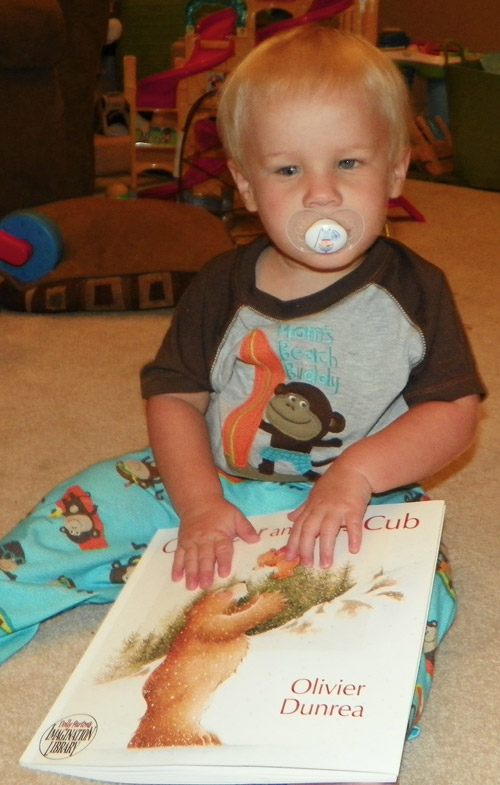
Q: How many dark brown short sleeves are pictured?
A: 2